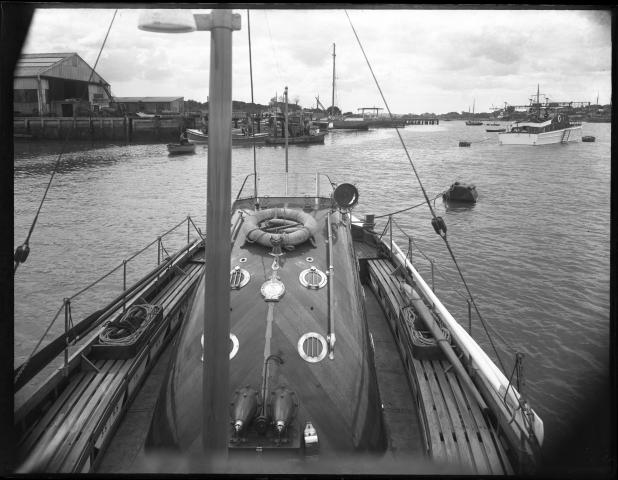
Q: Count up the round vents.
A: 4